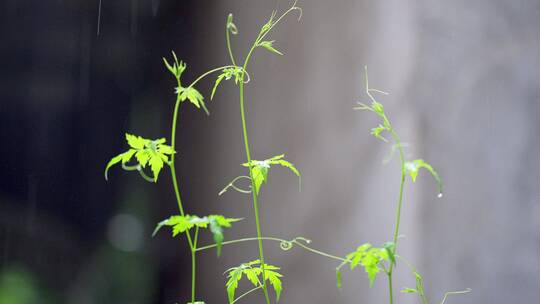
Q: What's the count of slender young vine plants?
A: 3